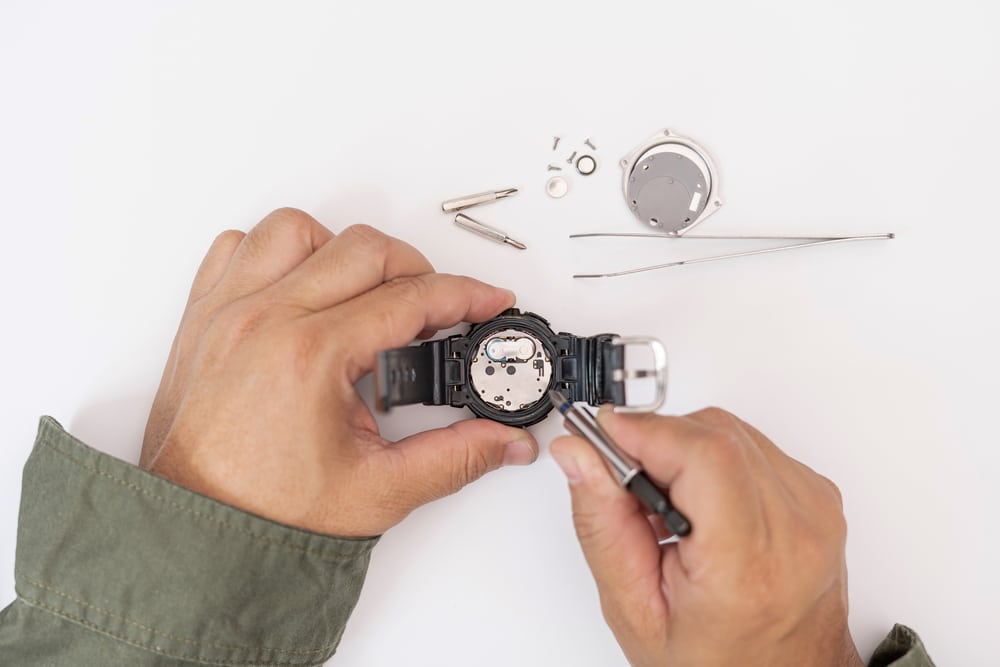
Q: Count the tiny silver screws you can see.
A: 4